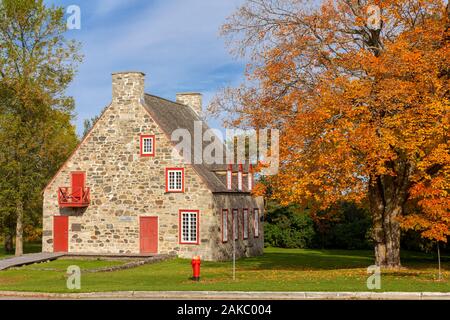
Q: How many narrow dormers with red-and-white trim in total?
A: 3